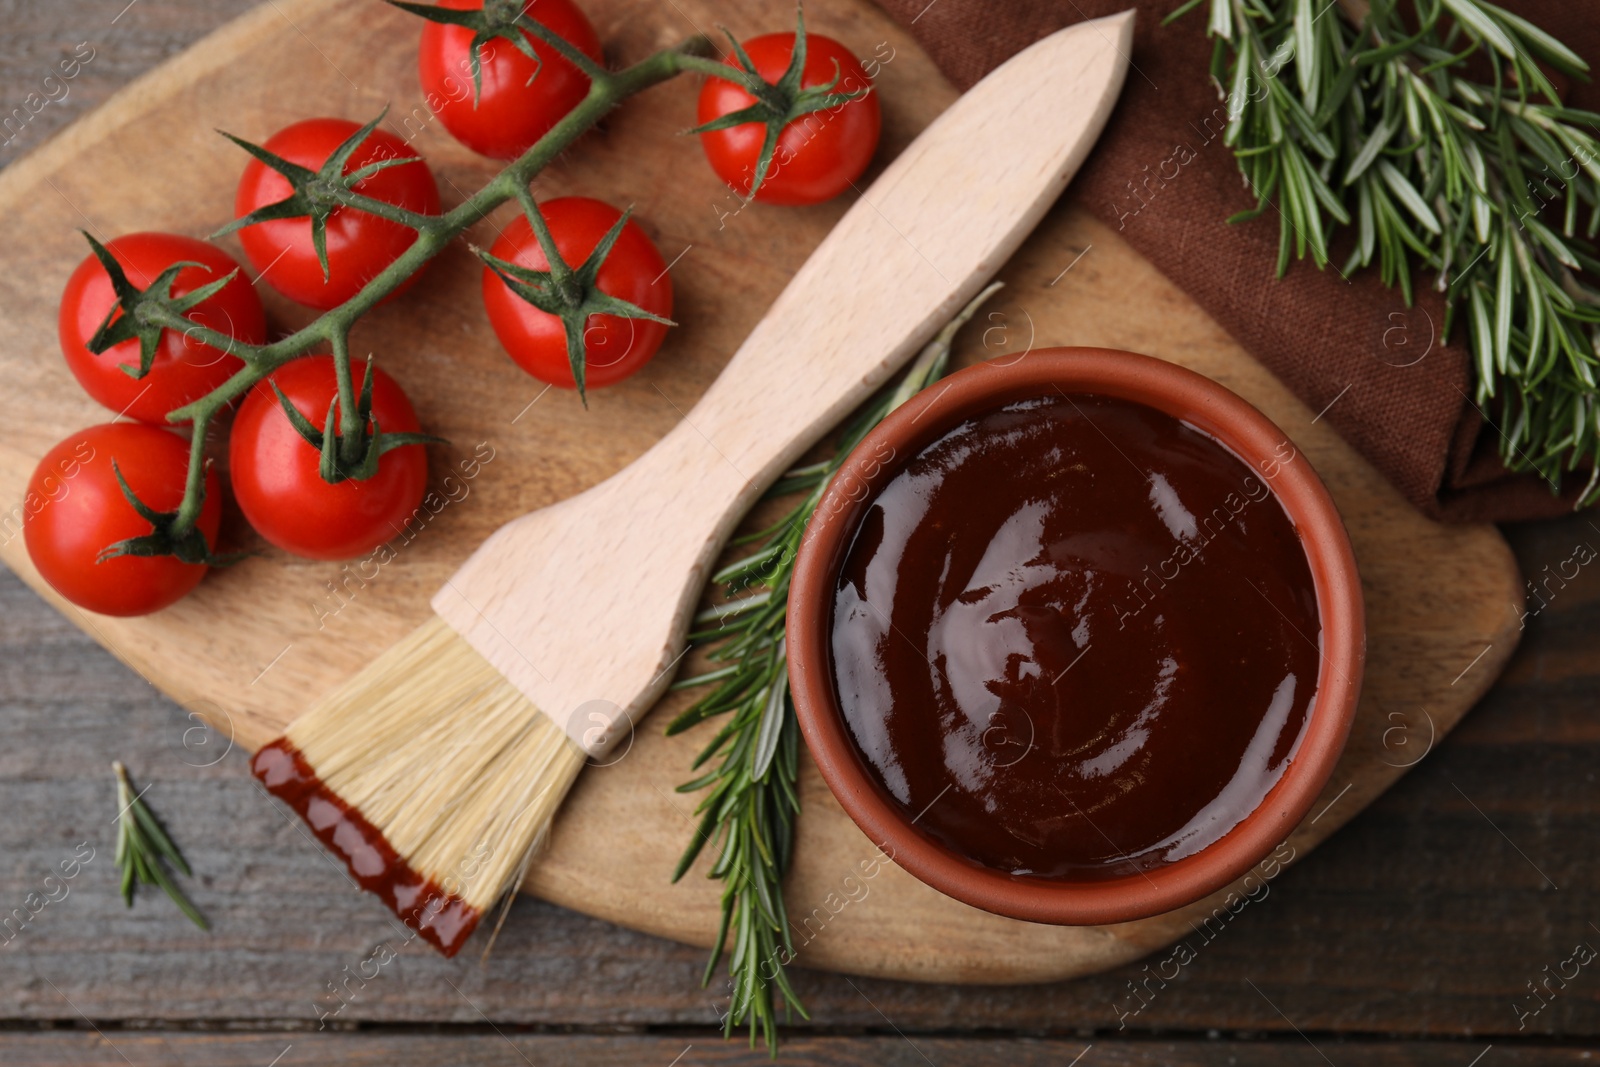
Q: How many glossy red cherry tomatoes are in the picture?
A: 7